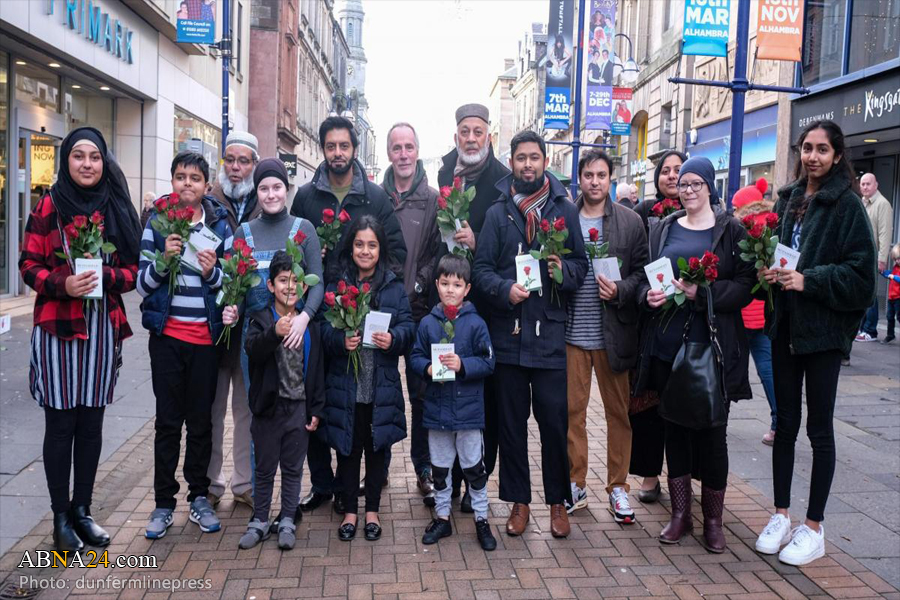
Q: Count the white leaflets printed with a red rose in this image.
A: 4